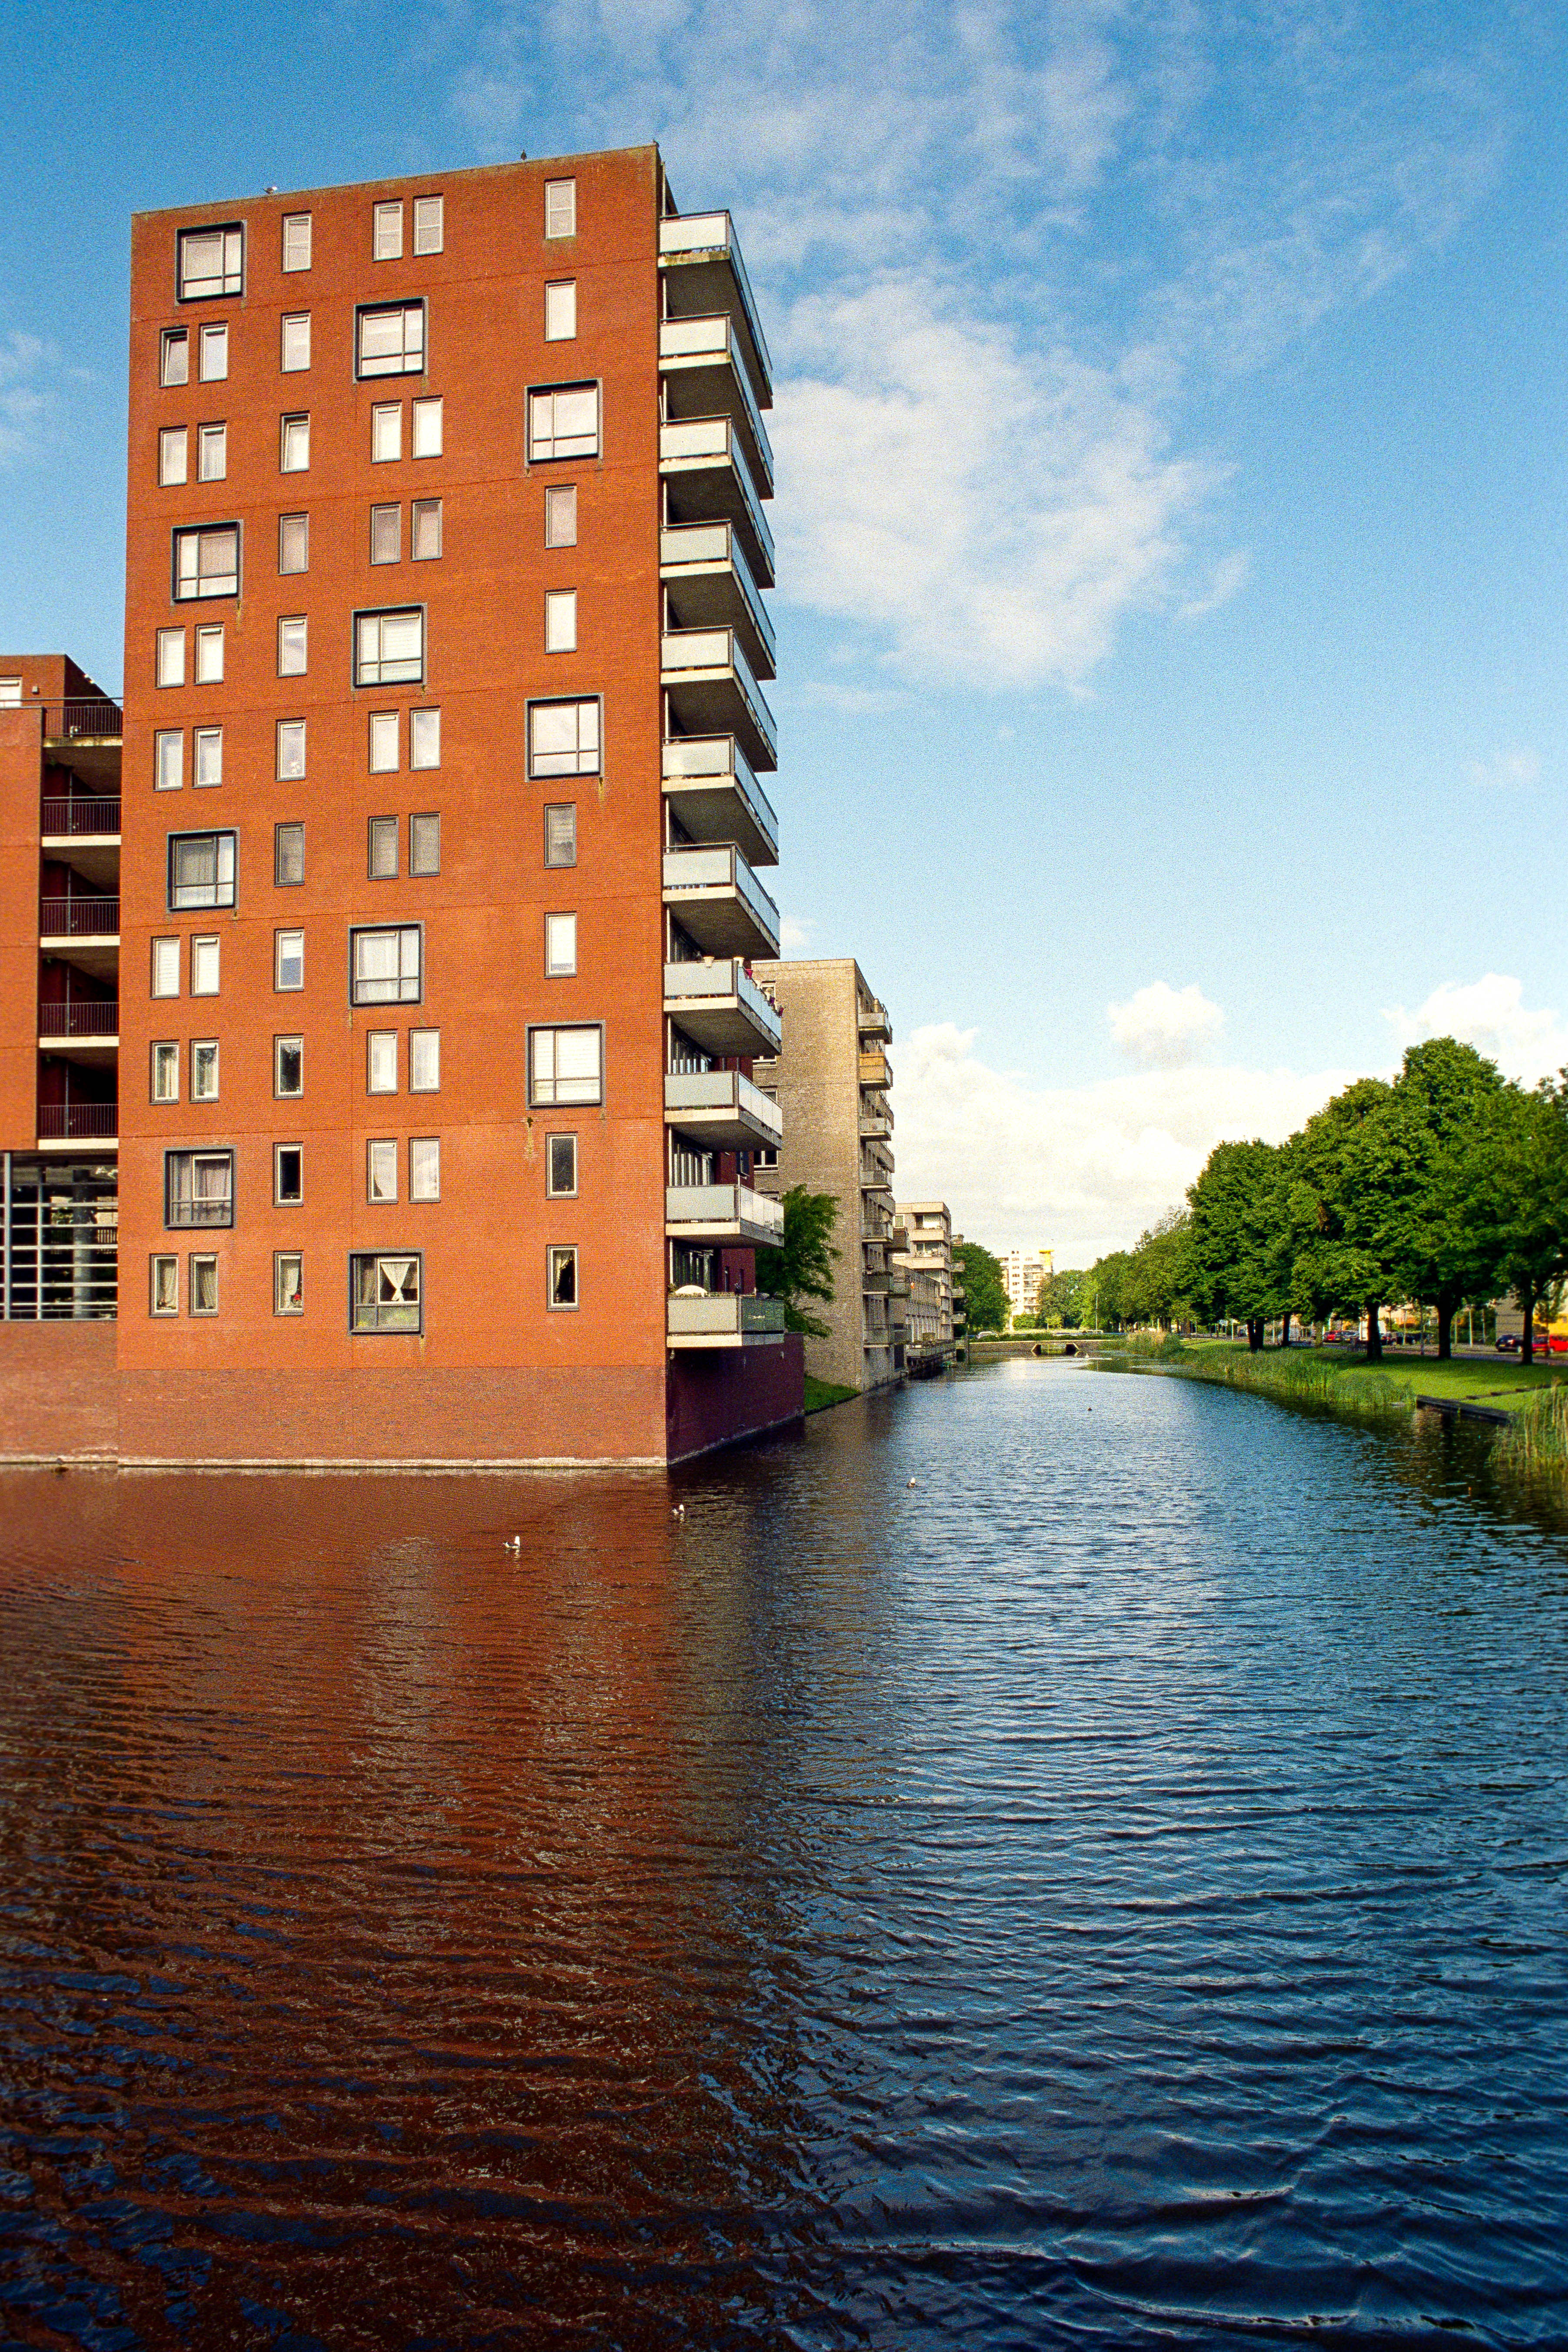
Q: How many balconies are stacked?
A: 11